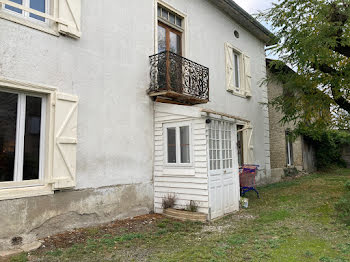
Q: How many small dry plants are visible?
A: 2